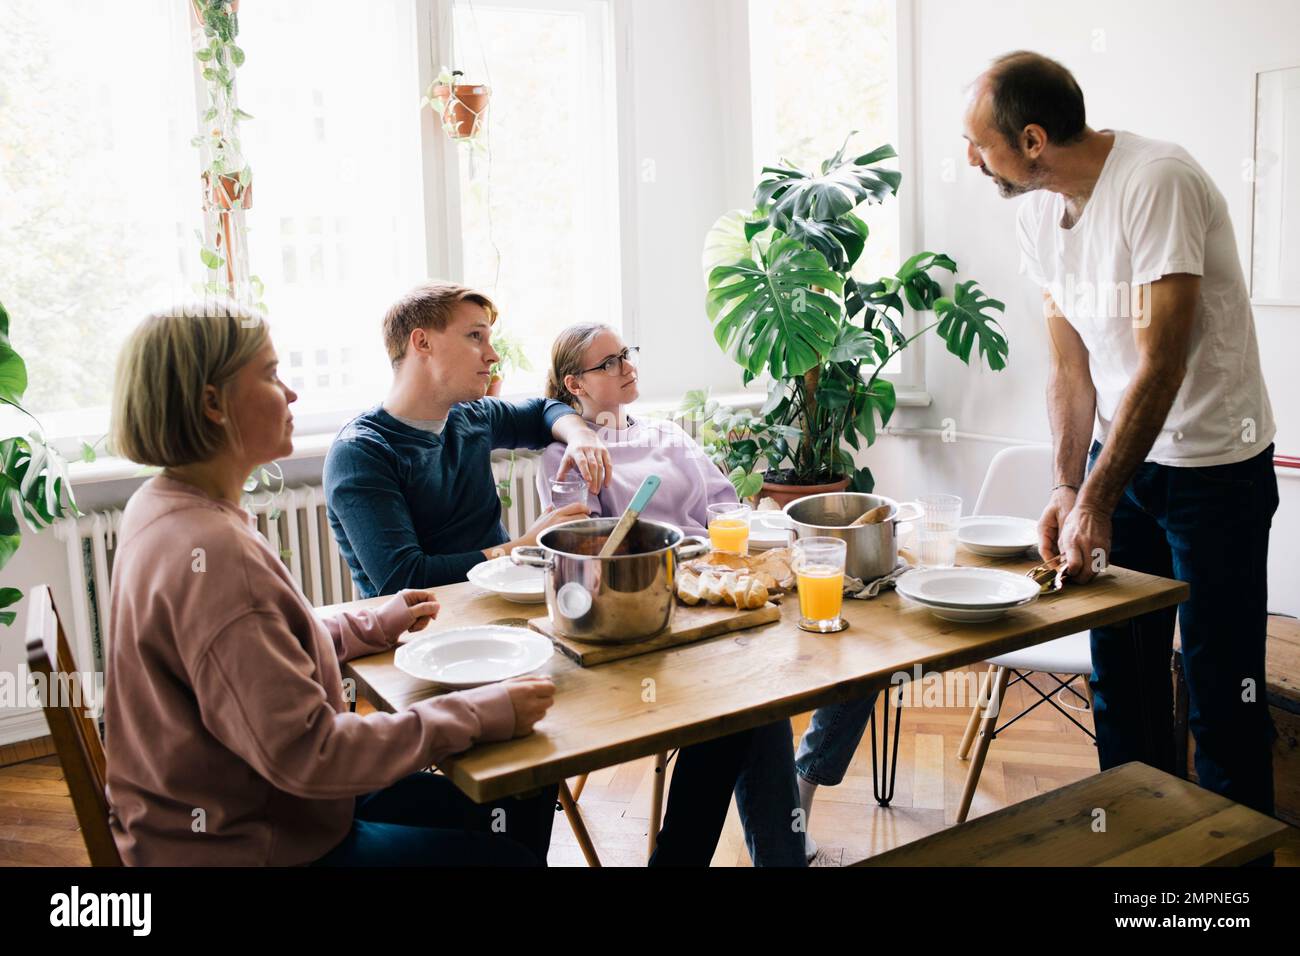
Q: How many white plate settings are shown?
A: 5